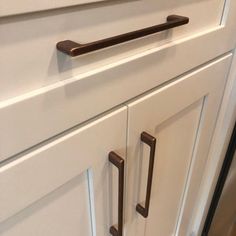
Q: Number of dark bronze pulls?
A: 3